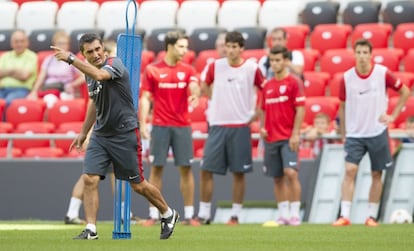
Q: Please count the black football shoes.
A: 2